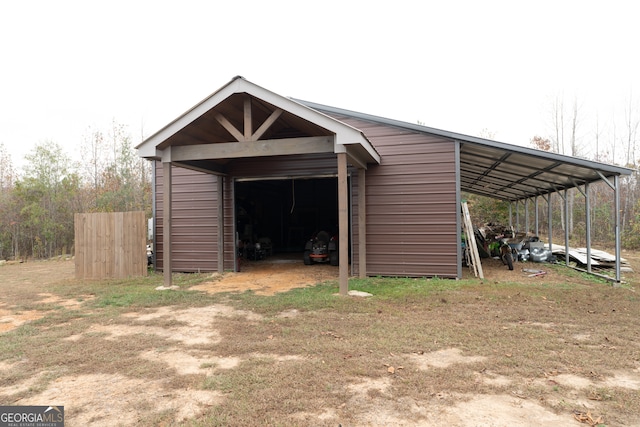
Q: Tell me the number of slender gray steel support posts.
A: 8